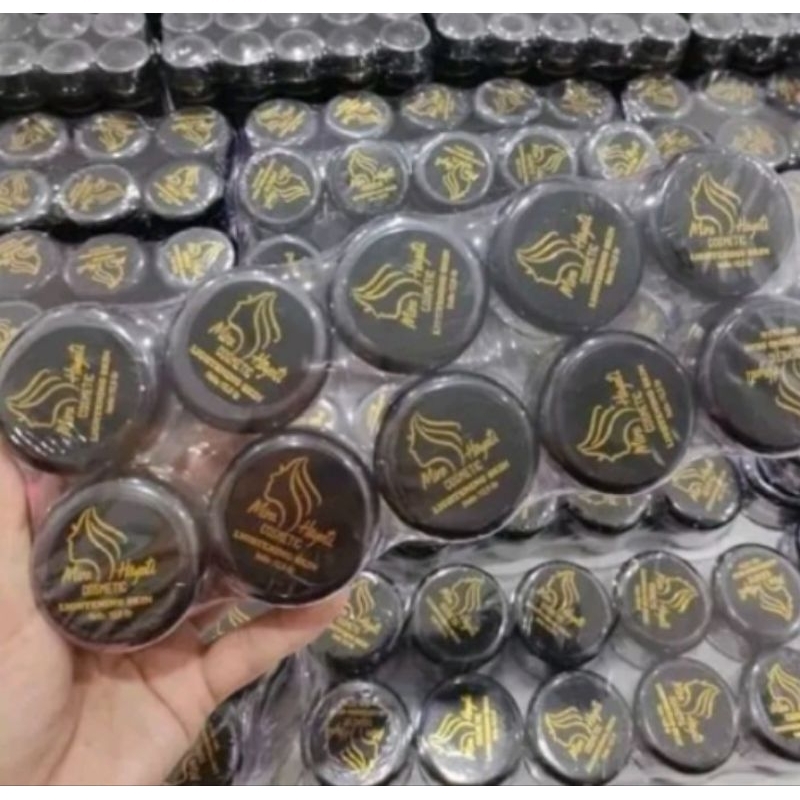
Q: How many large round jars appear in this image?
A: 10